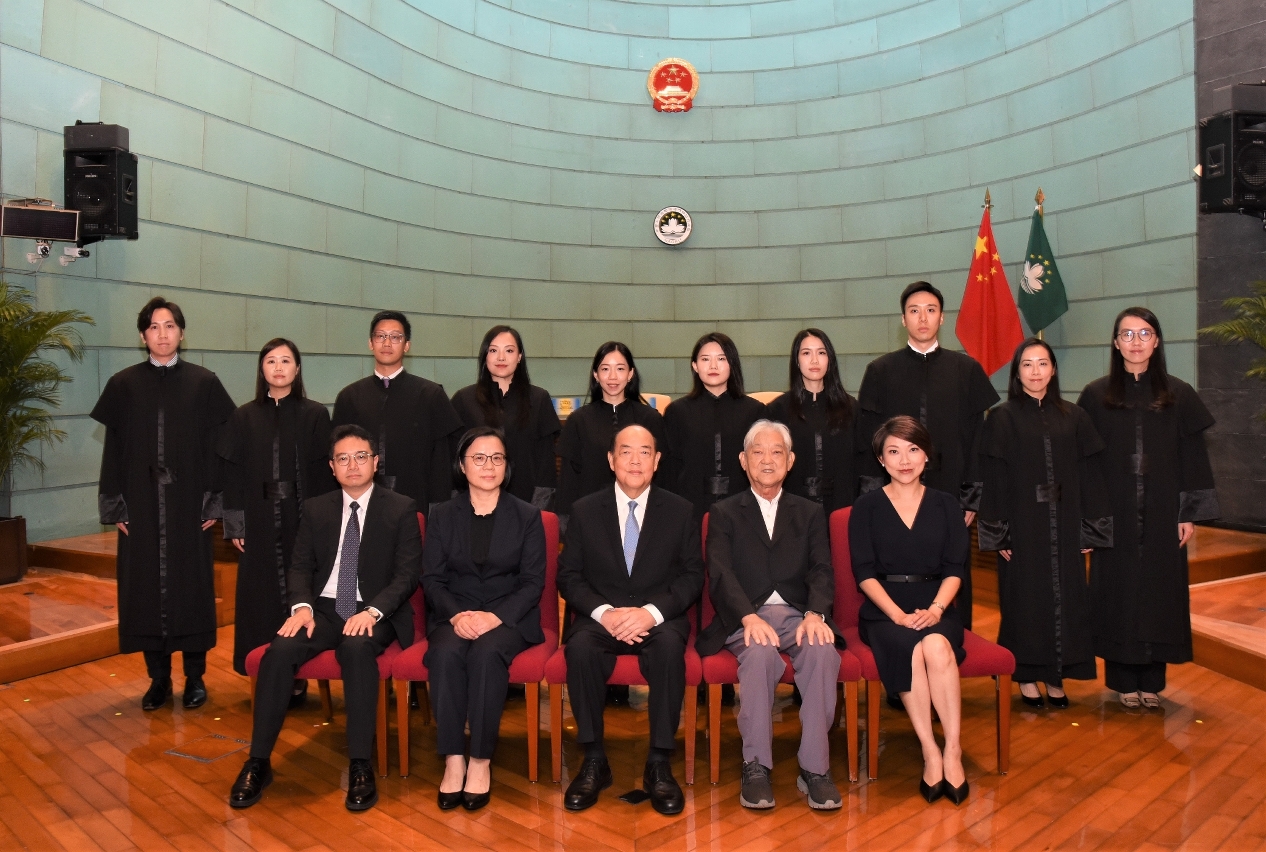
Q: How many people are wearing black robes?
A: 10